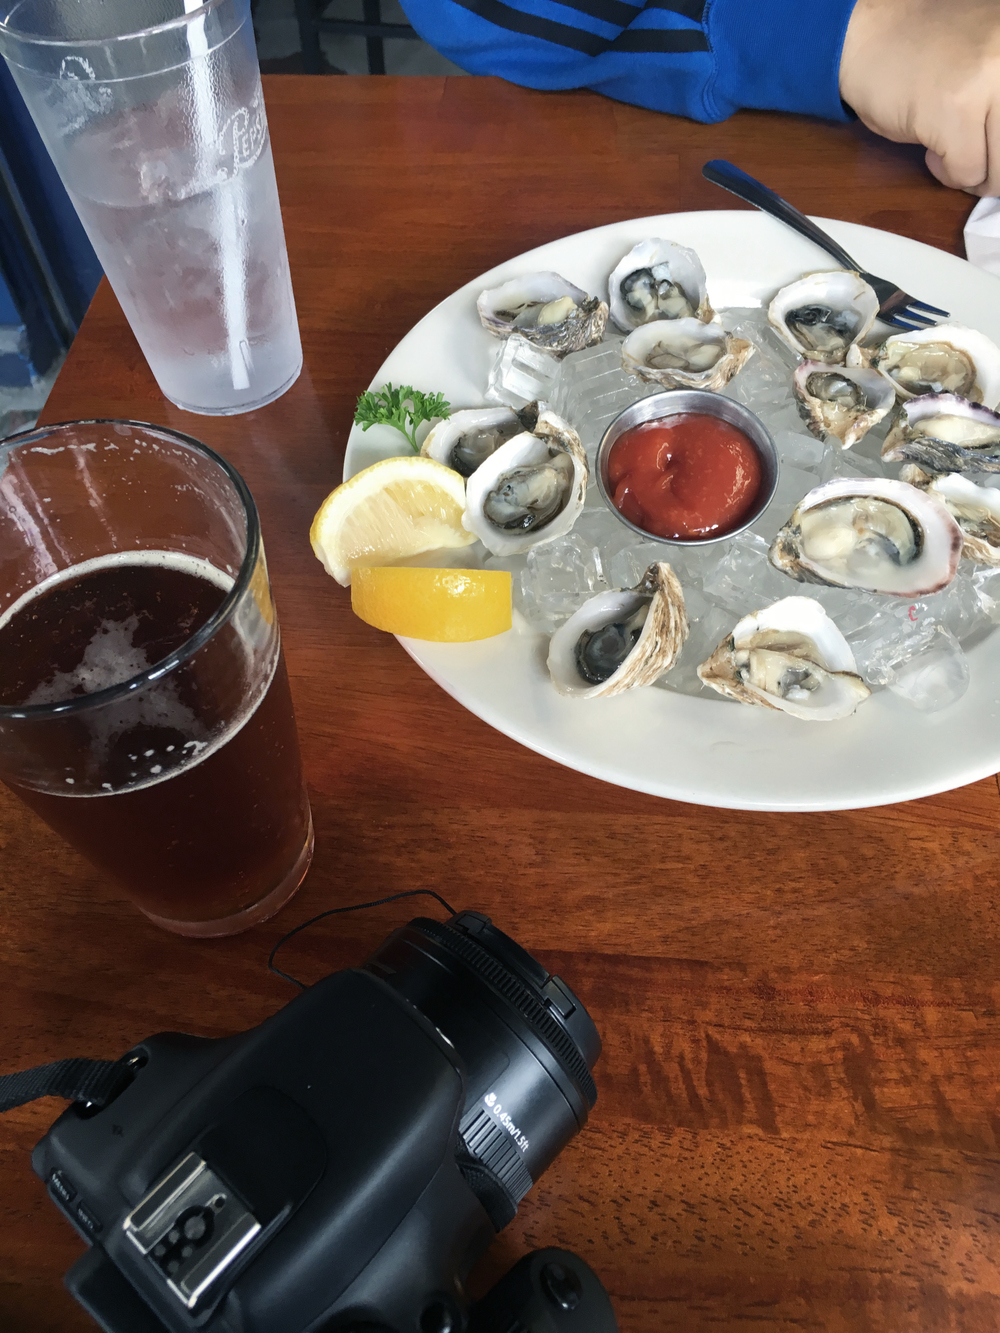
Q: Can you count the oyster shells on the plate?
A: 13